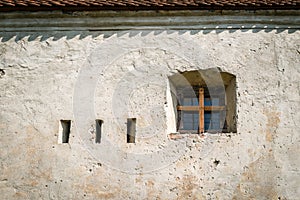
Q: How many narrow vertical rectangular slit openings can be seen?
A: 3